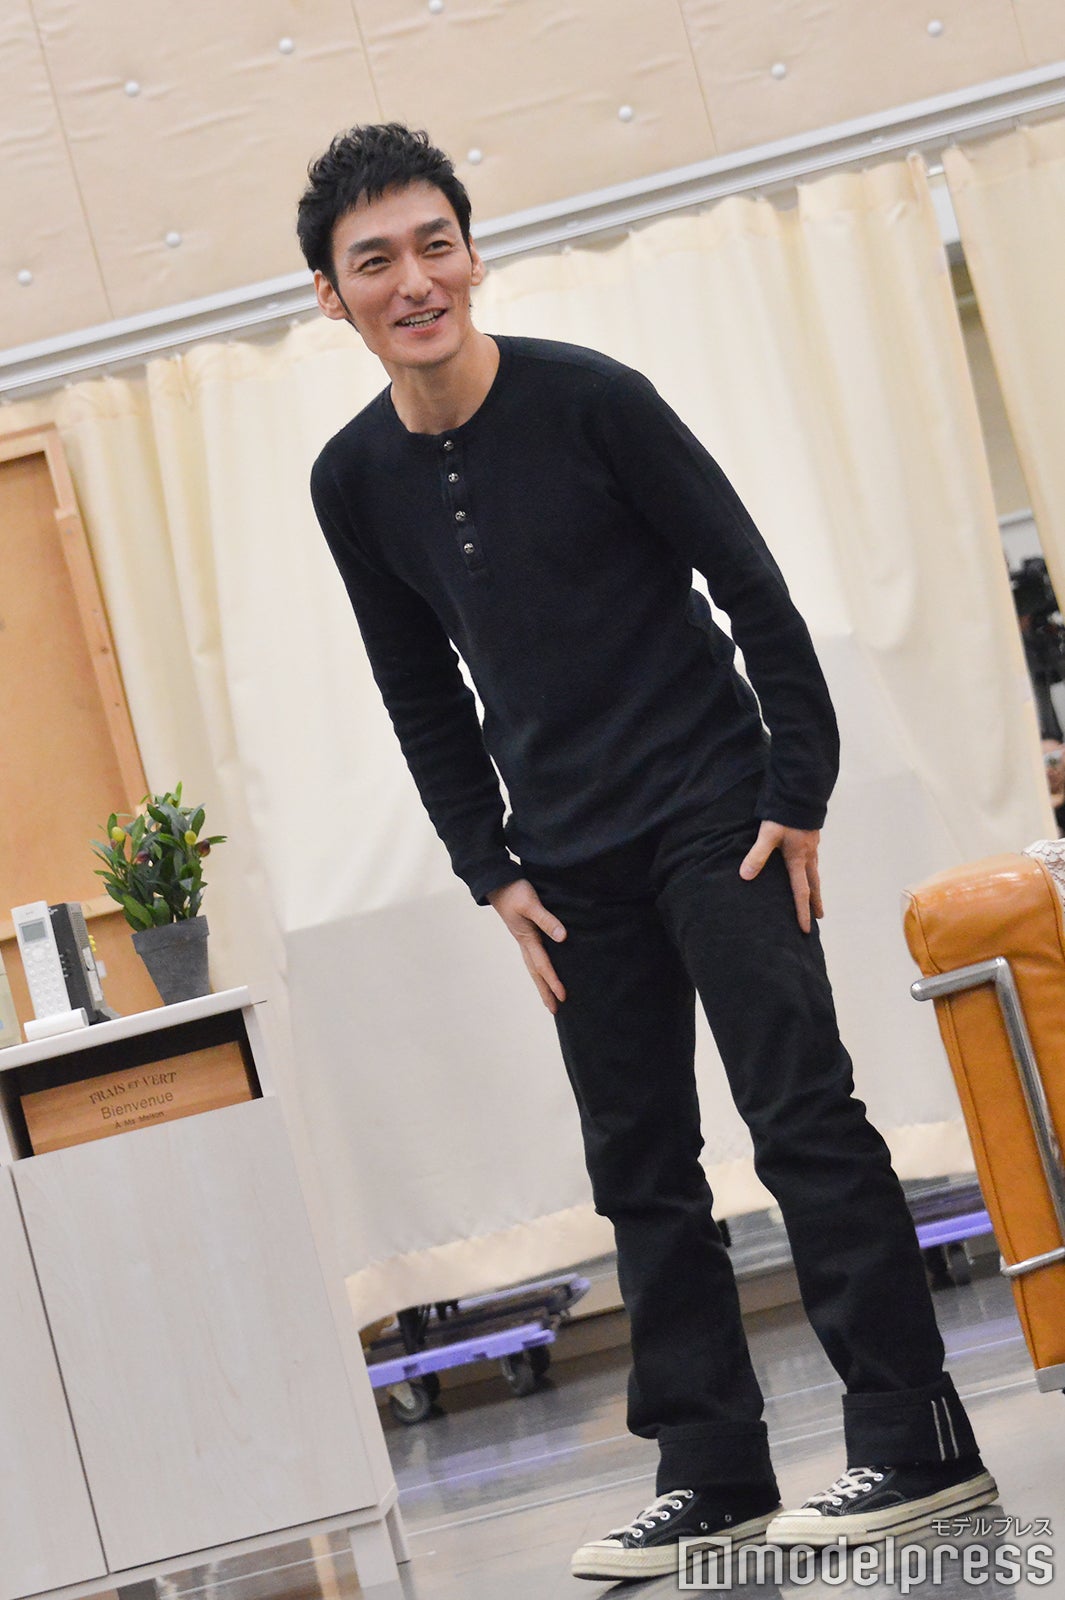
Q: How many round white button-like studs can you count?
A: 9